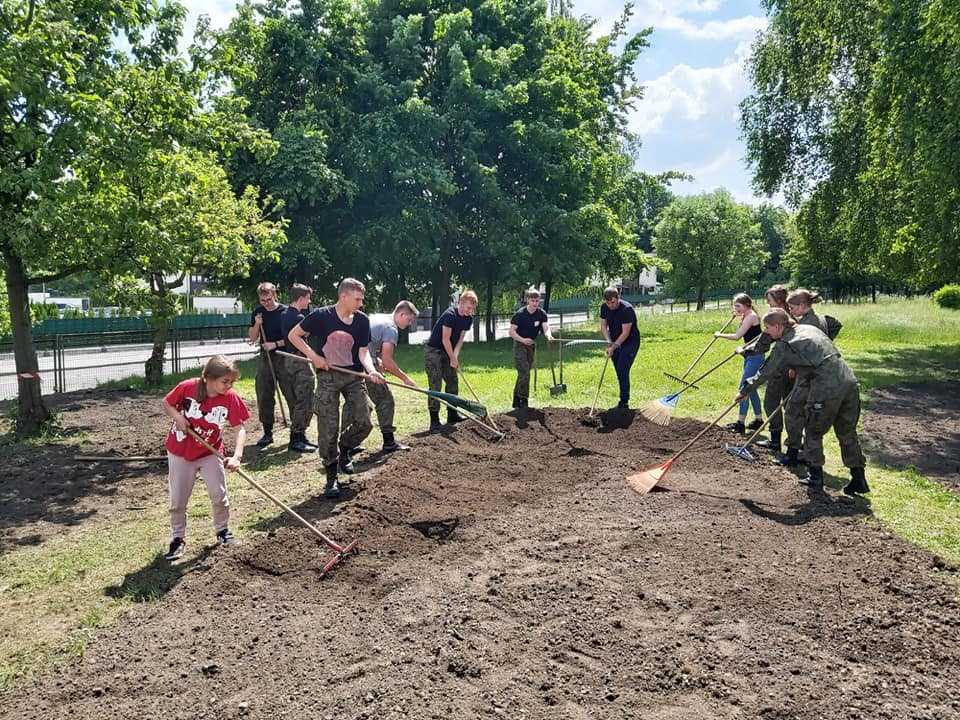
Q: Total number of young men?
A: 7